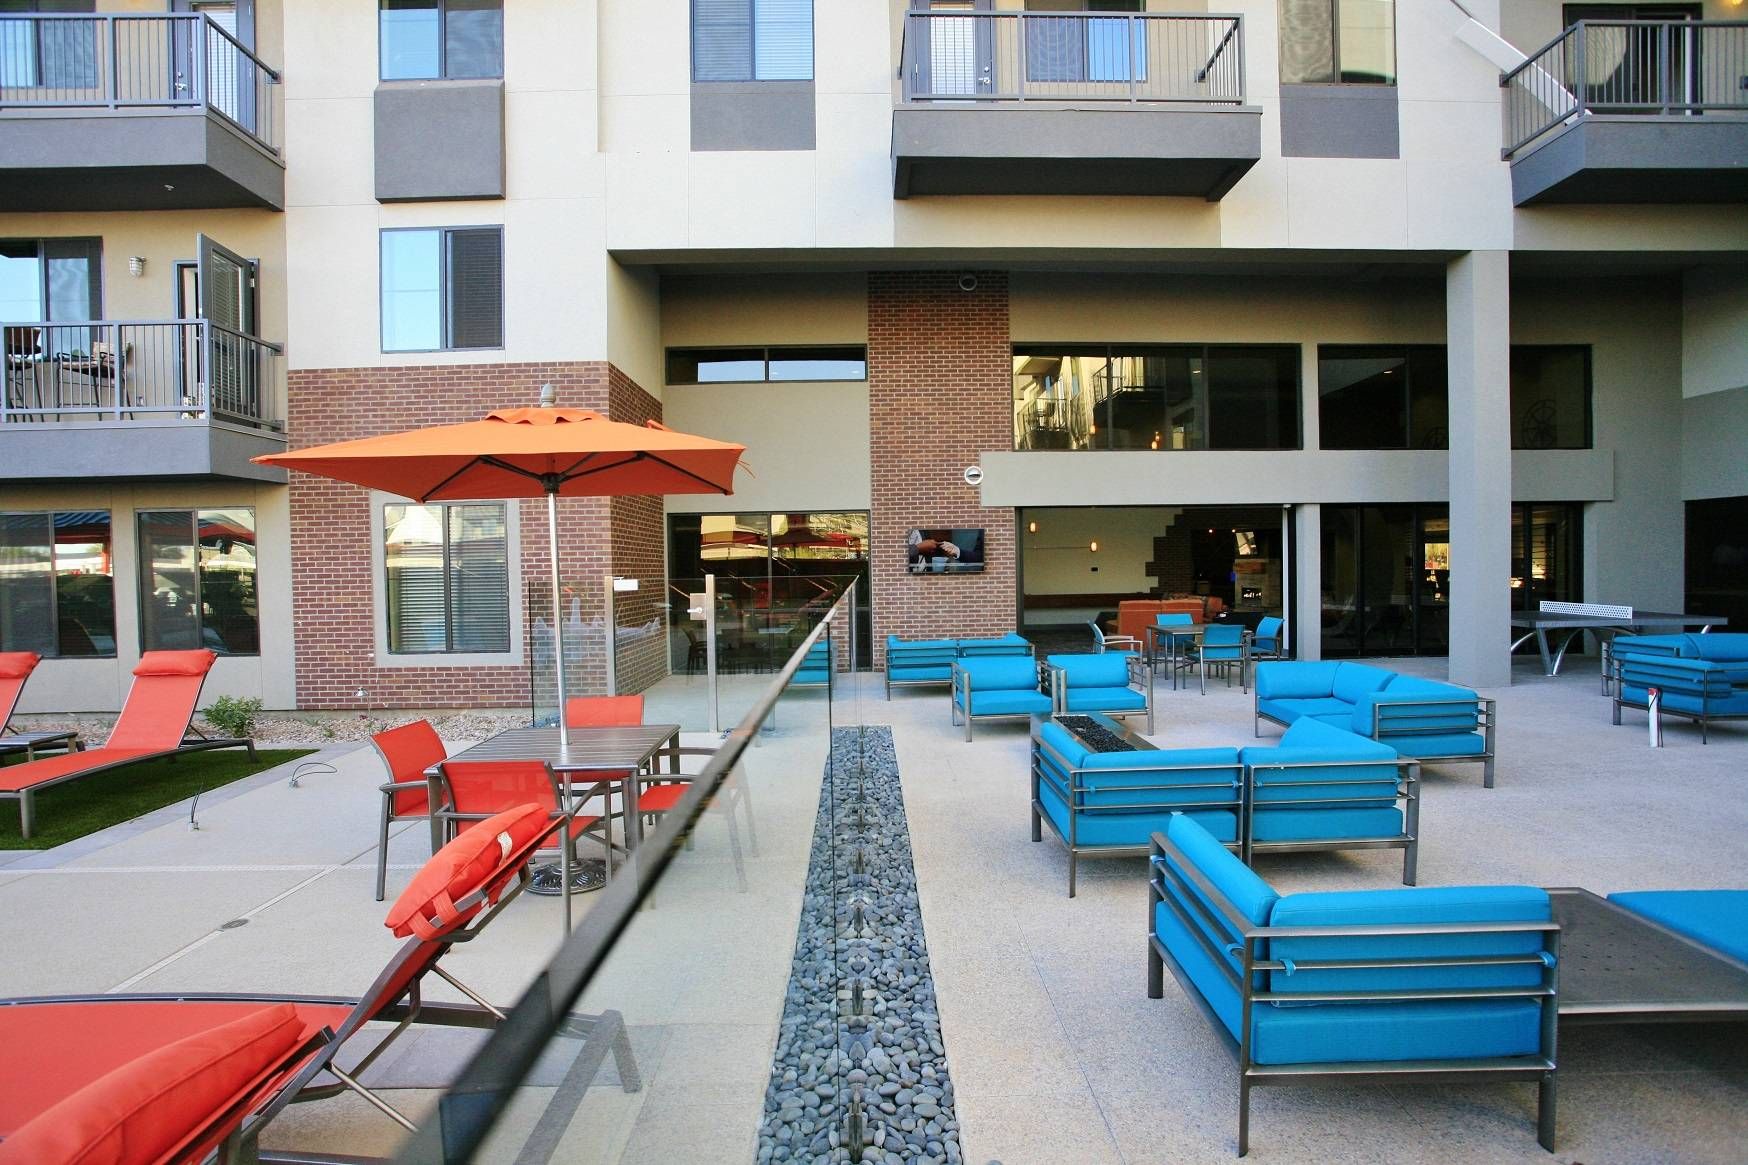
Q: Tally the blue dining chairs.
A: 4